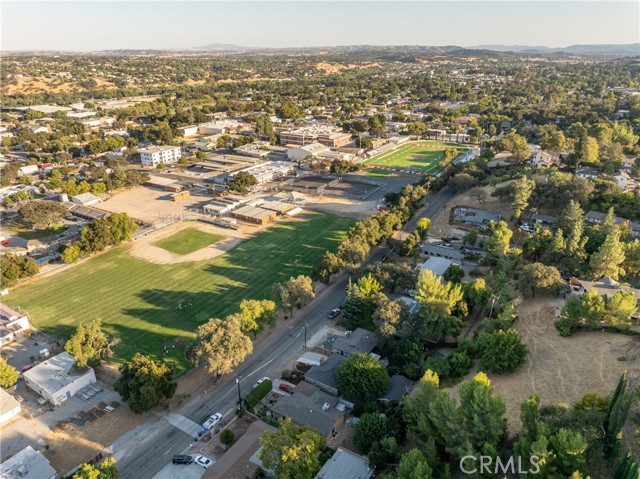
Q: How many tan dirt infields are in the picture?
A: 1